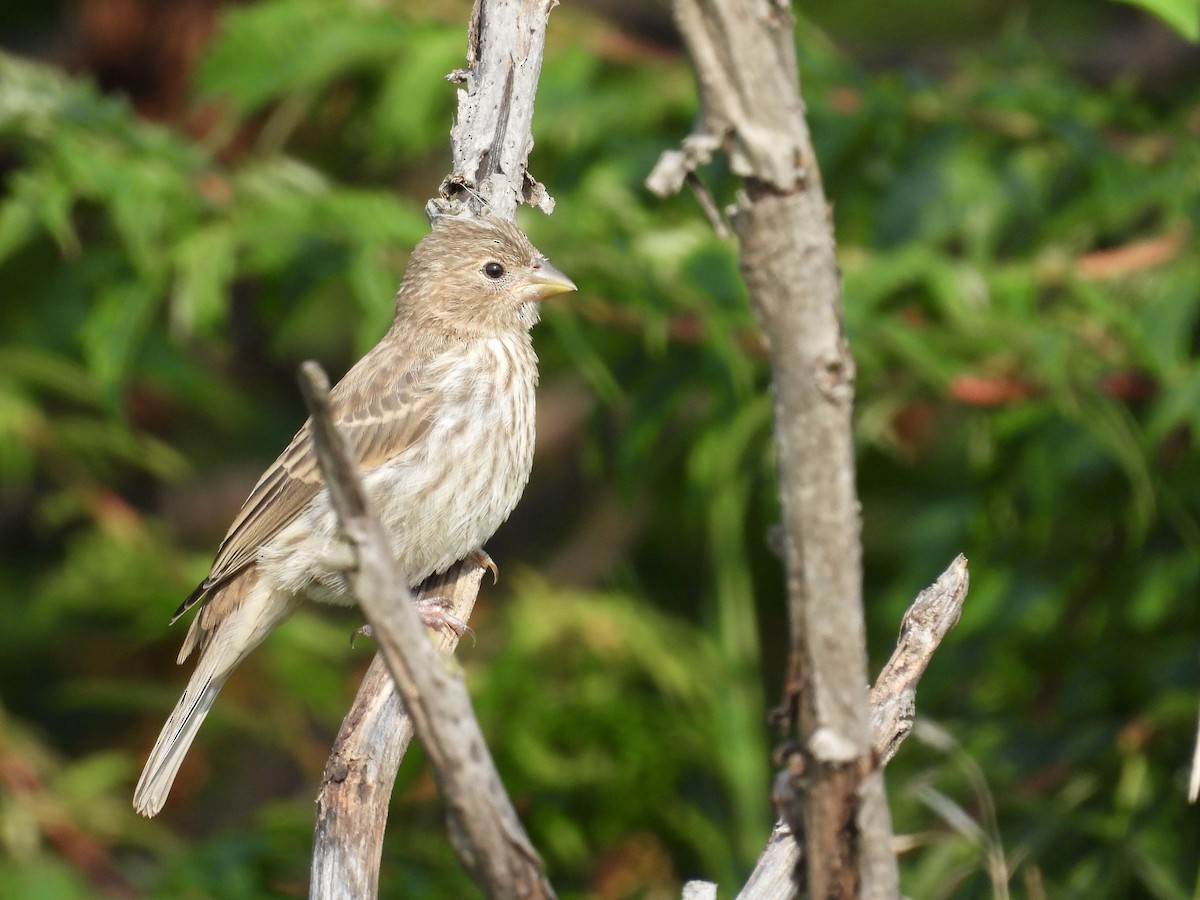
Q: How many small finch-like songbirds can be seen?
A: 1